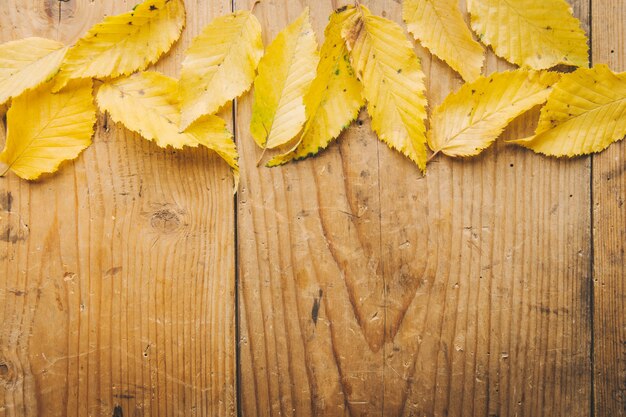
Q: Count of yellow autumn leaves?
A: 12